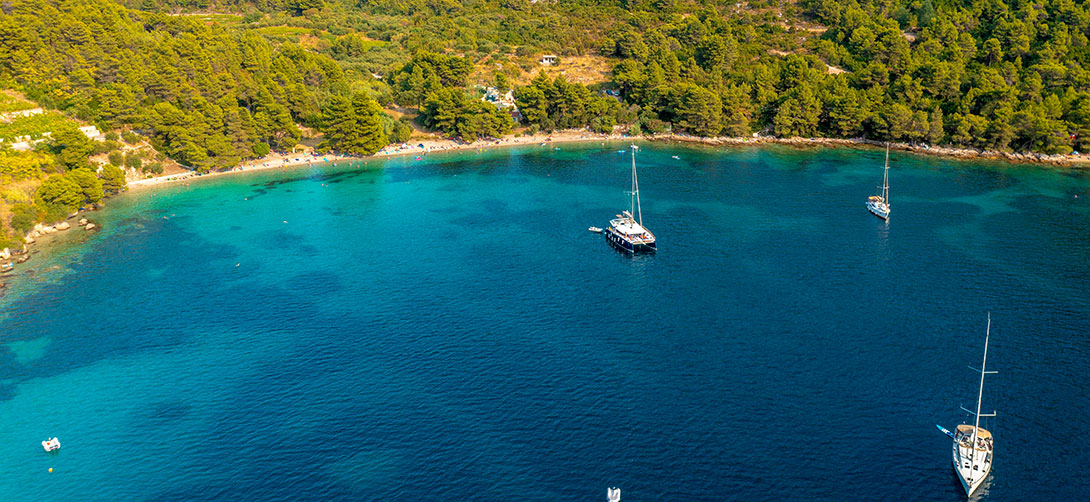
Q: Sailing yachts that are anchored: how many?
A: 3